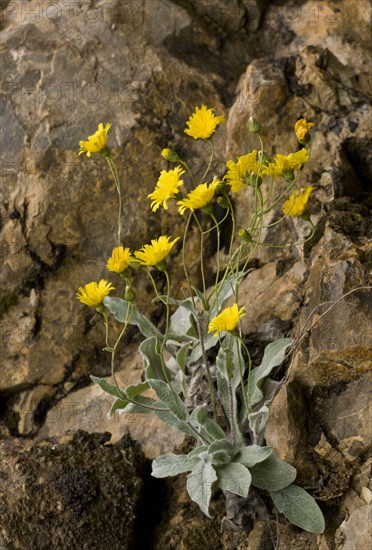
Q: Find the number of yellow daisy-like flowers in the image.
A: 12